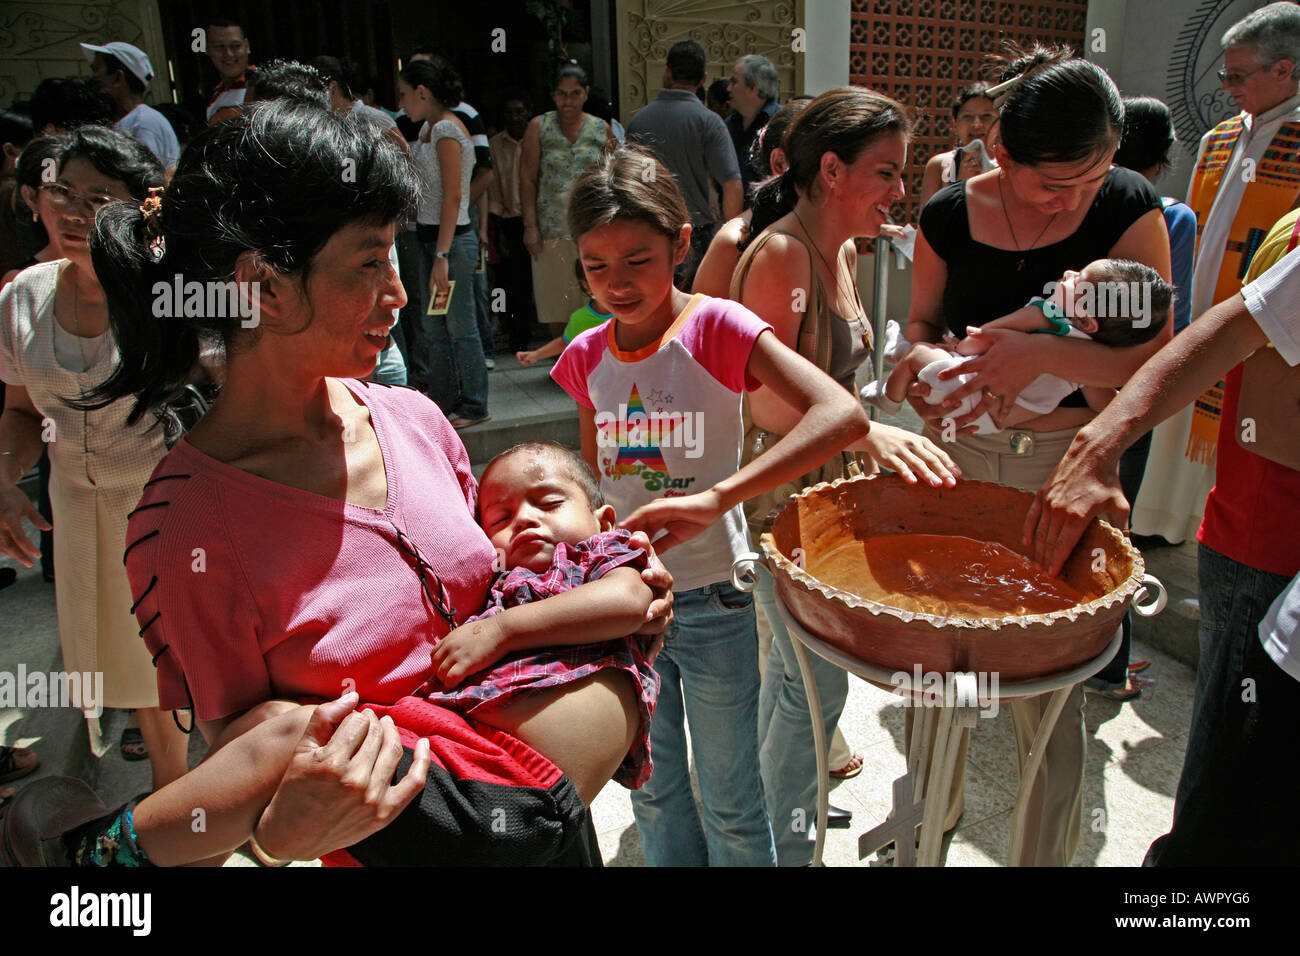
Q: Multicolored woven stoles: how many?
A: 1